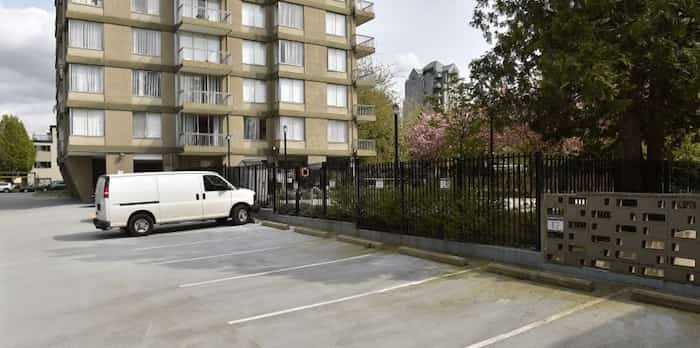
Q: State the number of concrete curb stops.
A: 6